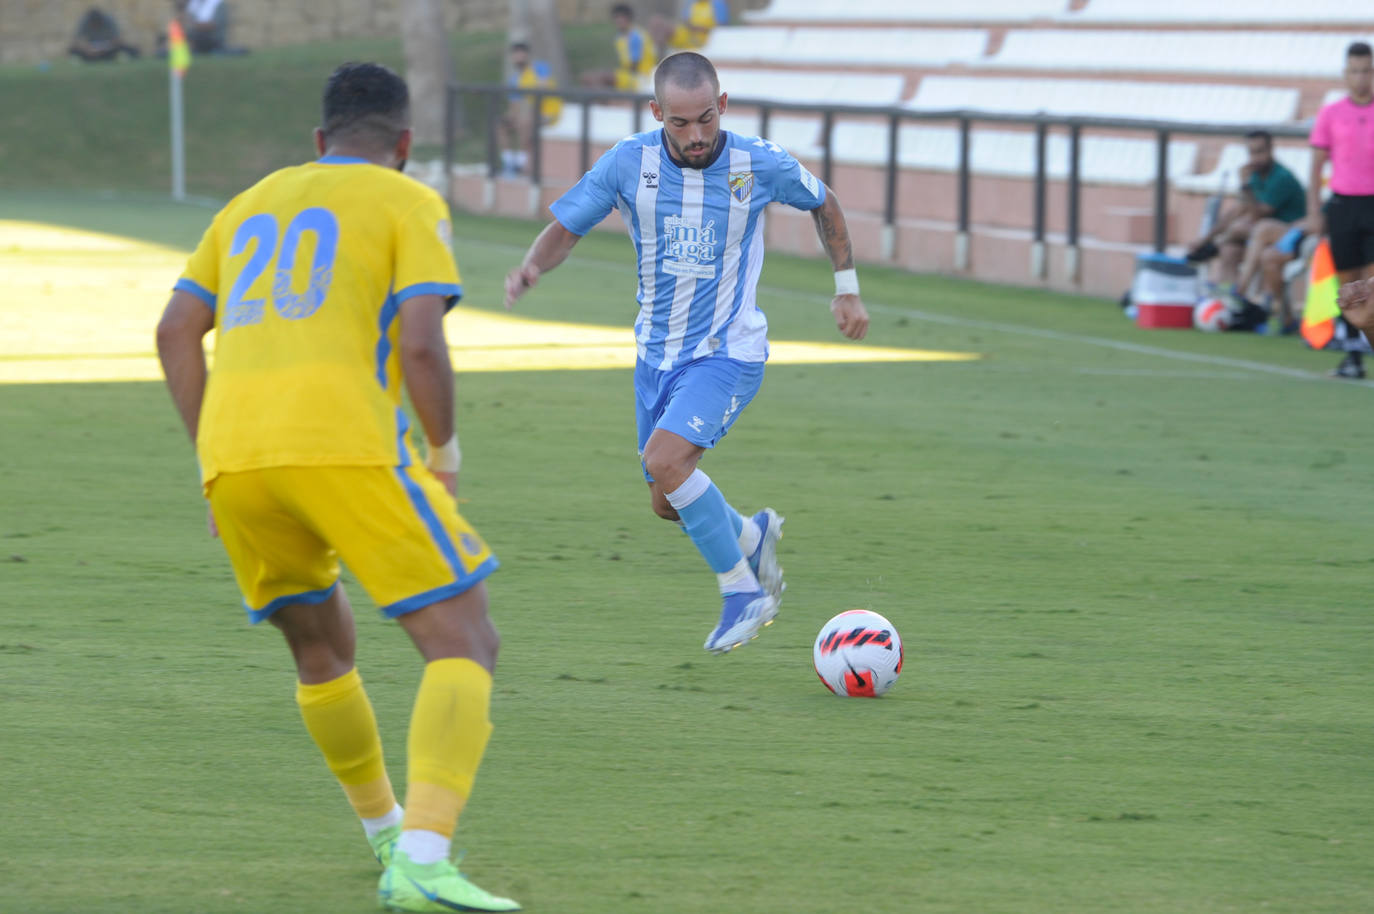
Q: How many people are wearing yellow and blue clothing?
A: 4